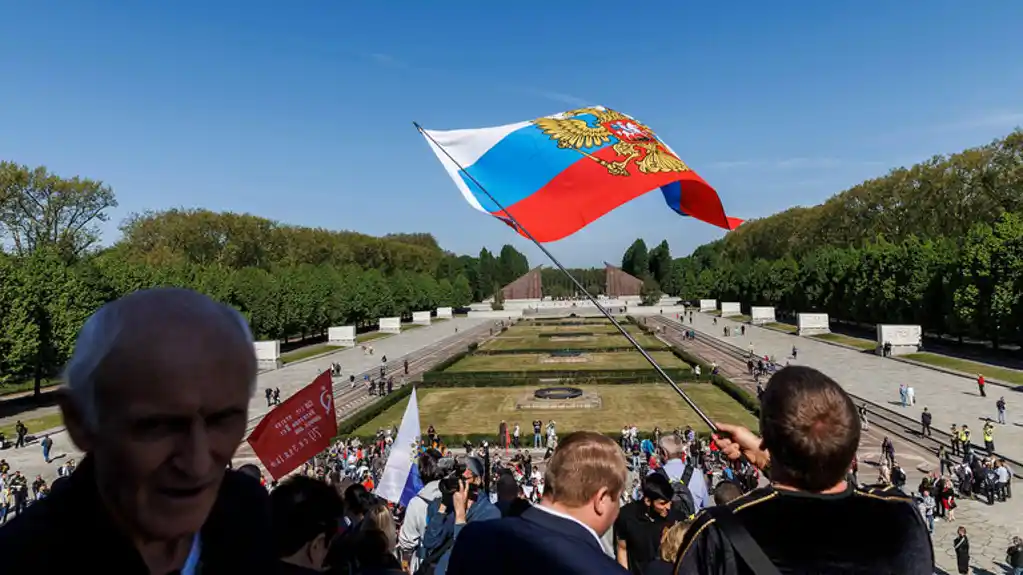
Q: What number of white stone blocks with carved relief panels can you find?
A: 10